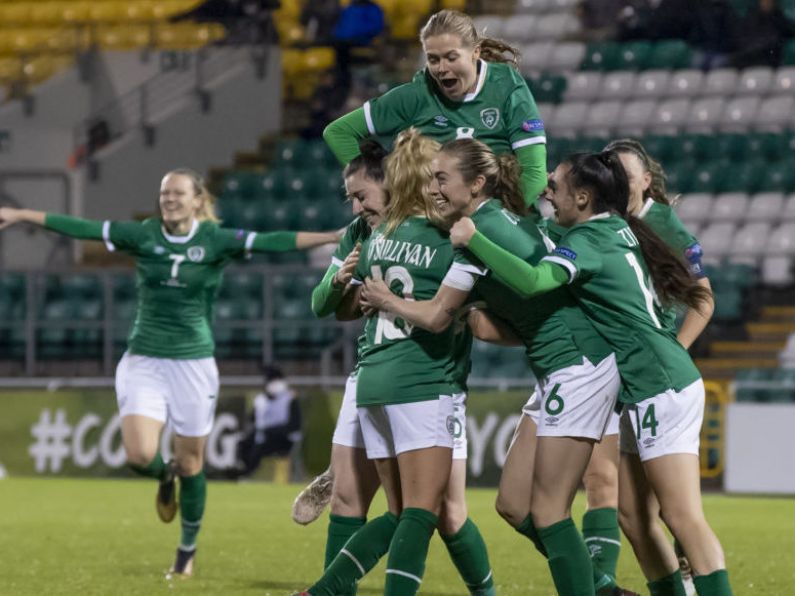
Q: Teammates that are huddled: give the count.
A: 6